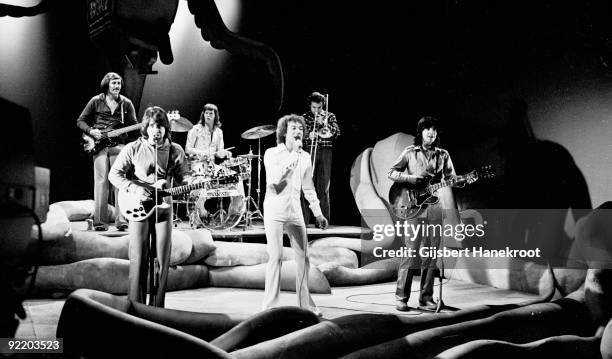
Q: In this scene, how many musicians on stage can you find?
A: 6